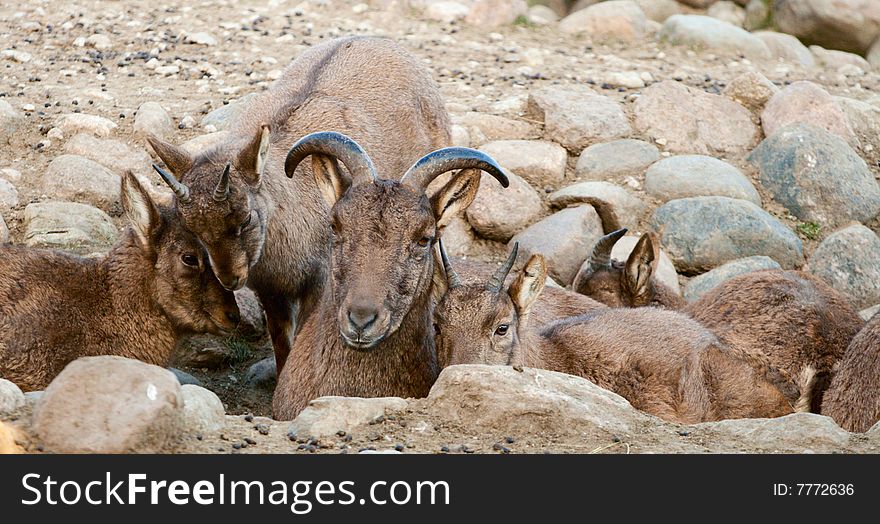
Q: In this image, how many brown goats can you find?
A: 6